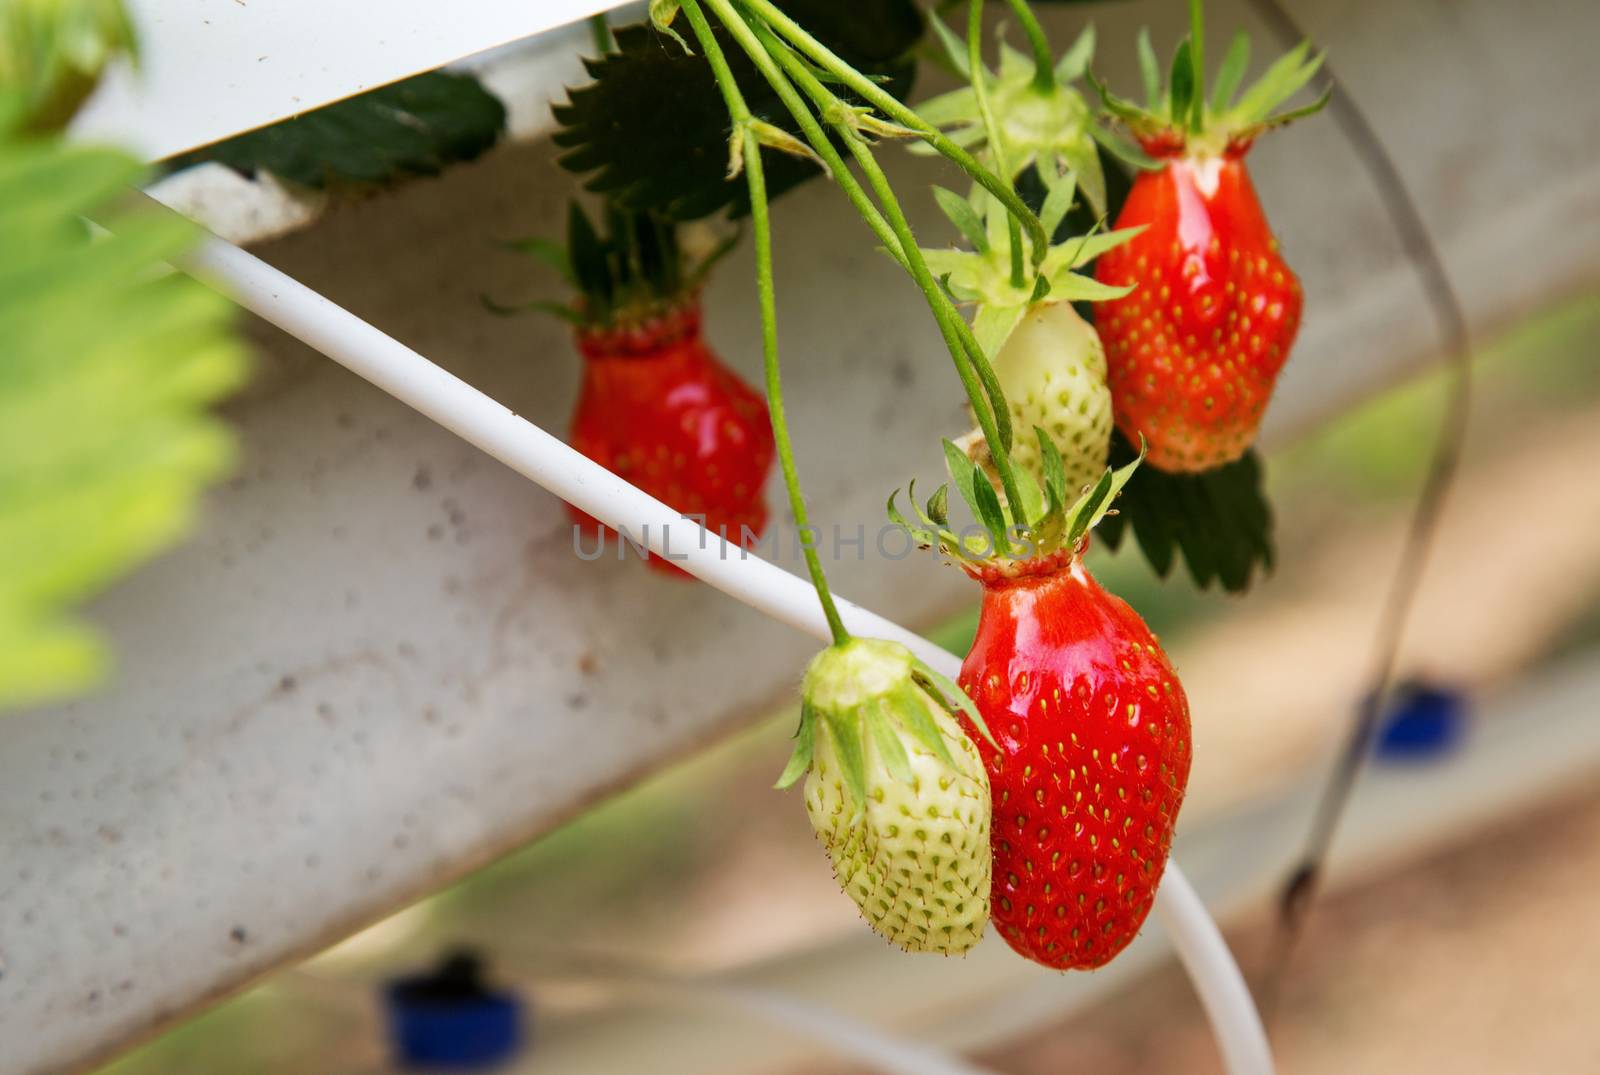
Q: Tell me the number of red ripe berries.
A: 3